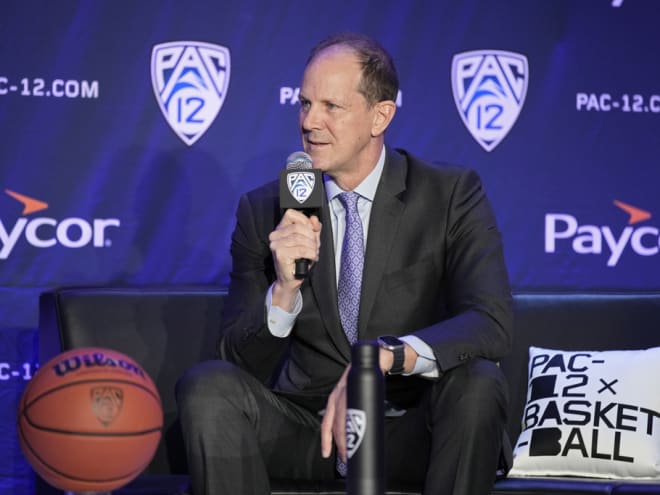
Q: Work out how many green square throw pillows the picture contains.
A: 0